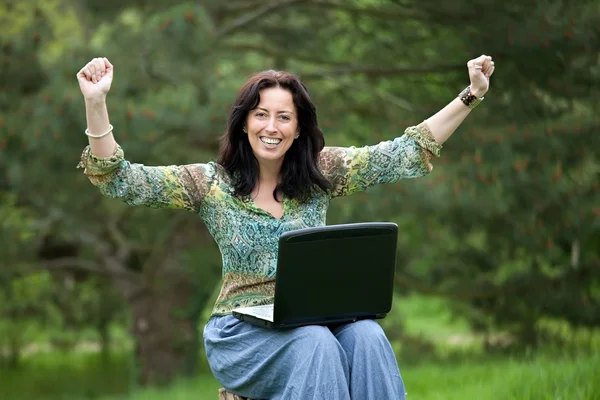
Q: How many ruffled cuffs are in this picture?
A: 2